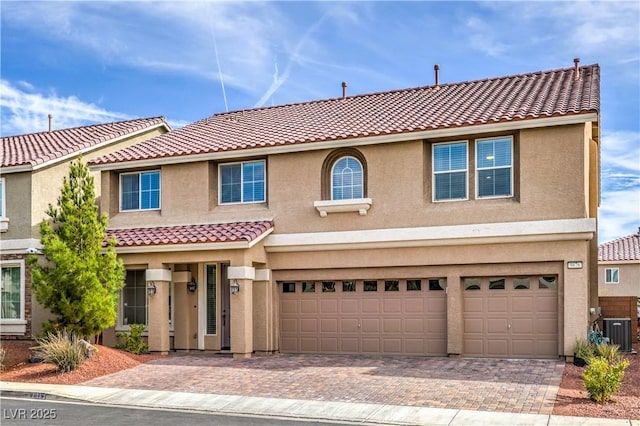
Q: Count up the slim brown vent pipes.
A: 4